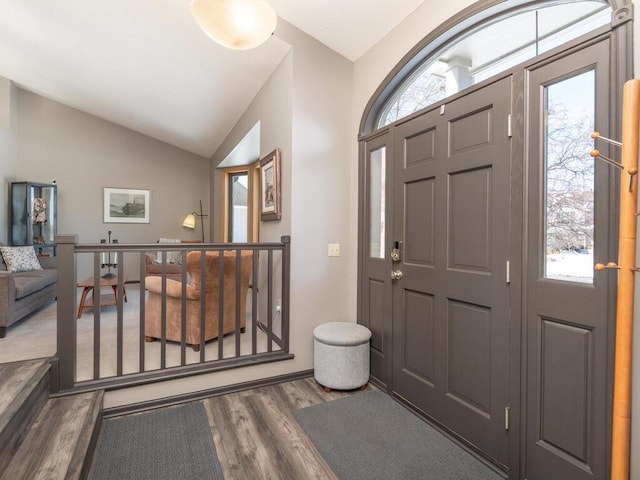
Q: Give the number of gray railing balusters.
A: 10